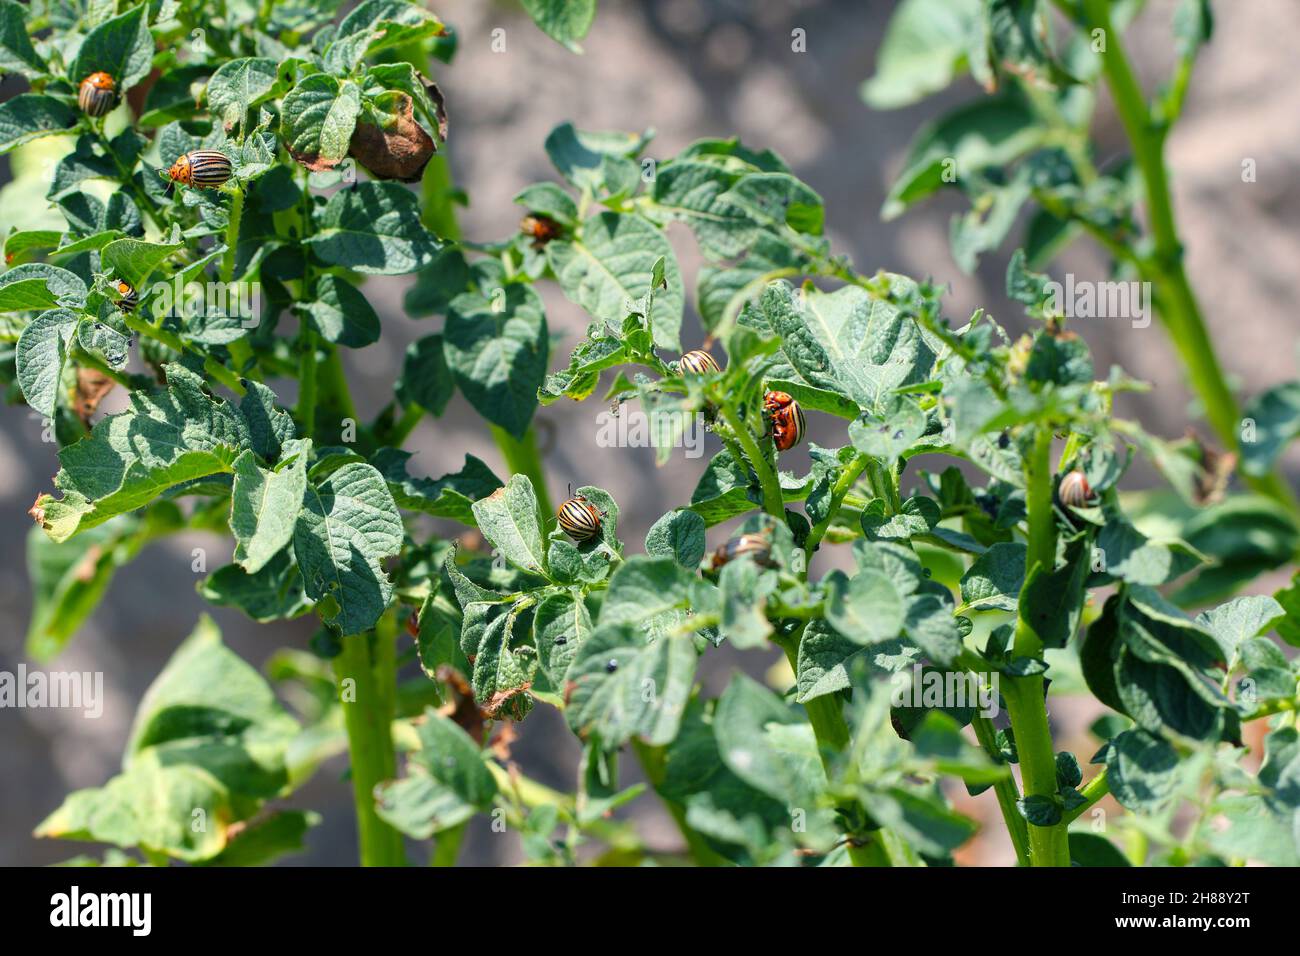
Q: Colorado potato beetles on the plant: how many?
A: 9